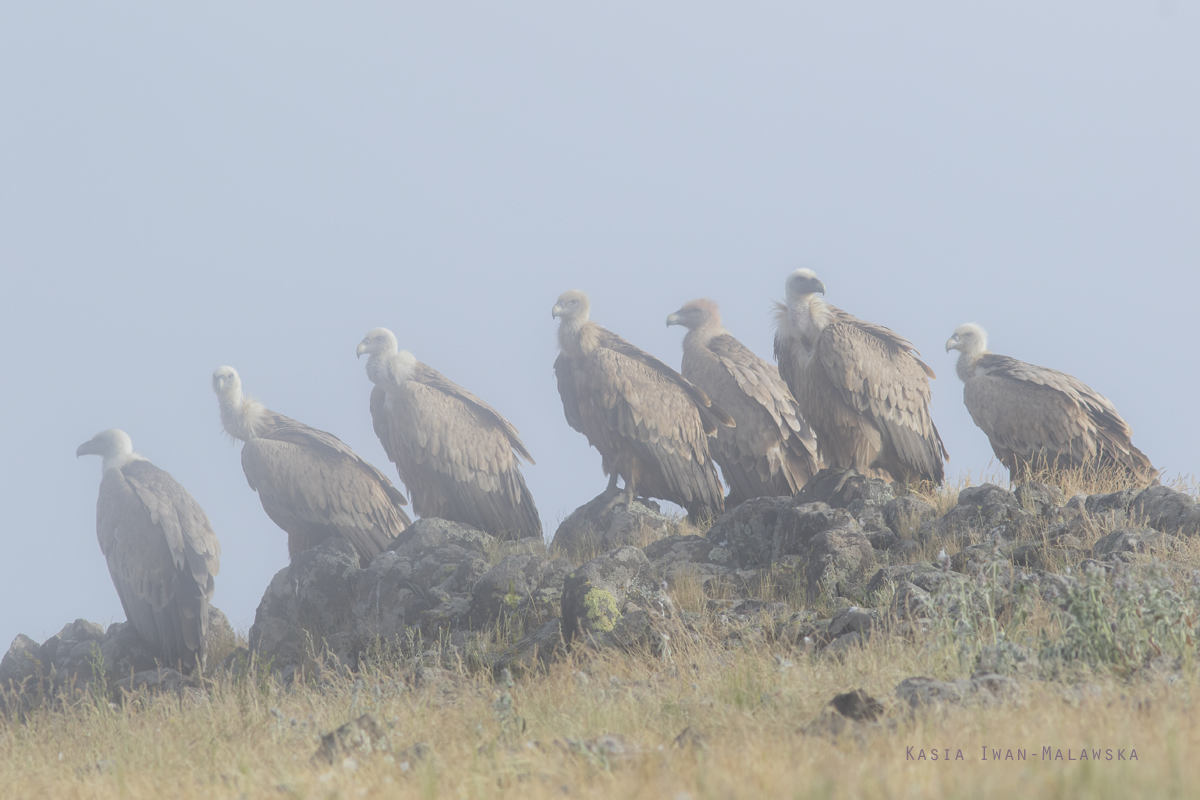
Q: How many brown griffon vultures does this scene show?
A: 7